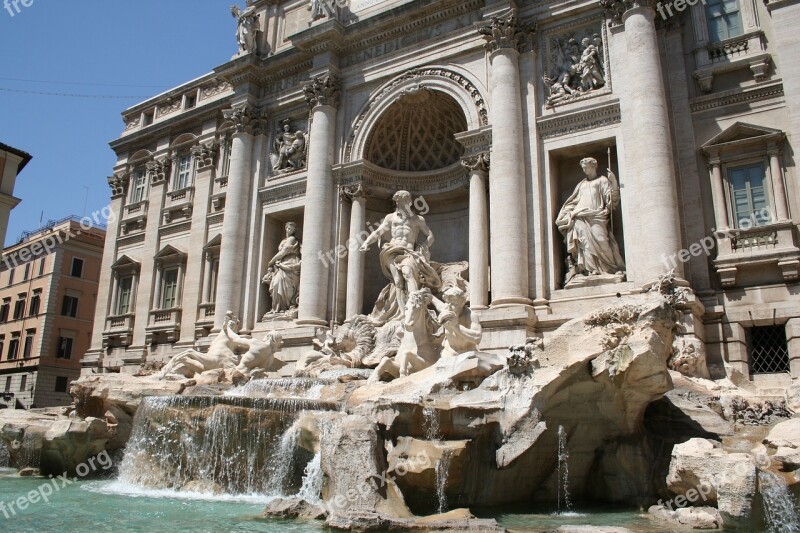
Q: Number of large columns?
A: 4